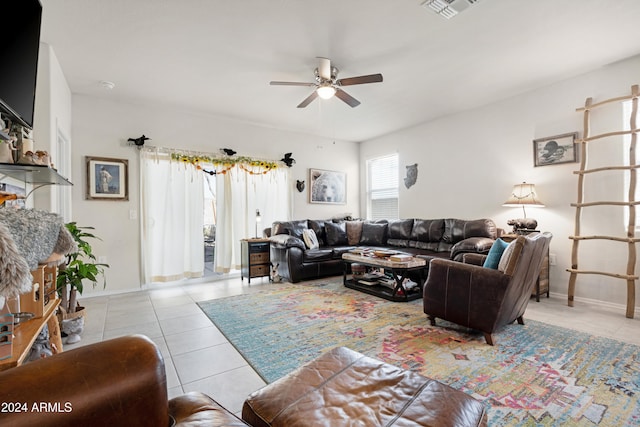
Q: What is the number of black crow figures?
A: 3